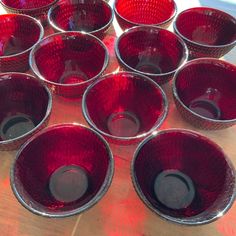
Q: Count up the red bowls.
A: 12